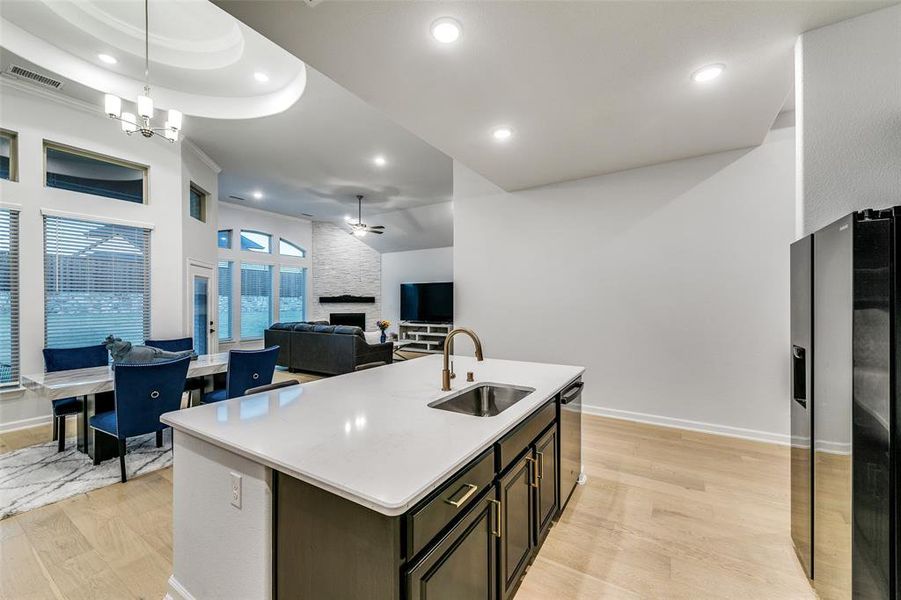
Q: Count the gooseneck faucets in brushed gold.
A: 1